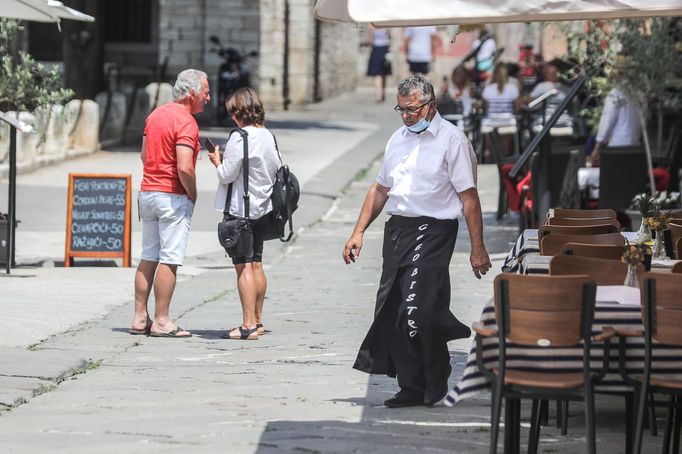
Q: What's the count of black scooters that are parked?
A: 1